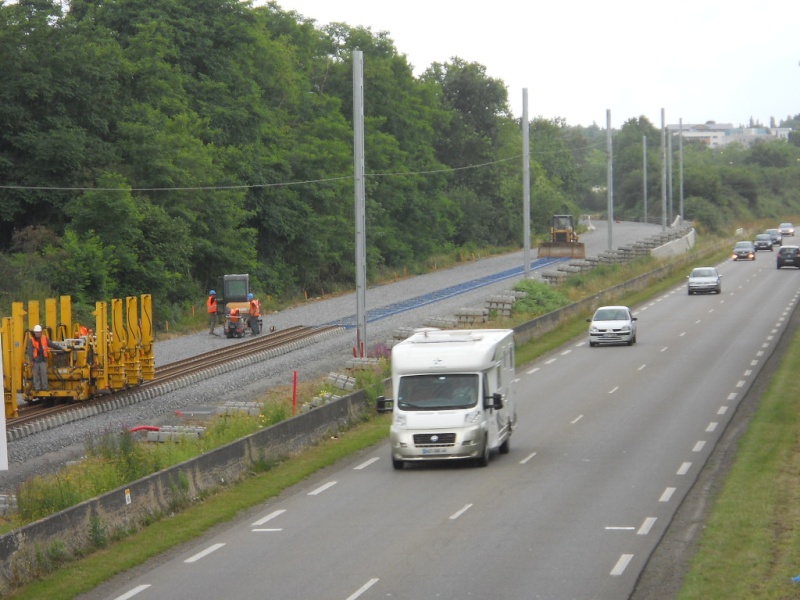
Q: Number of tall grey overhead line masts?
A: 7